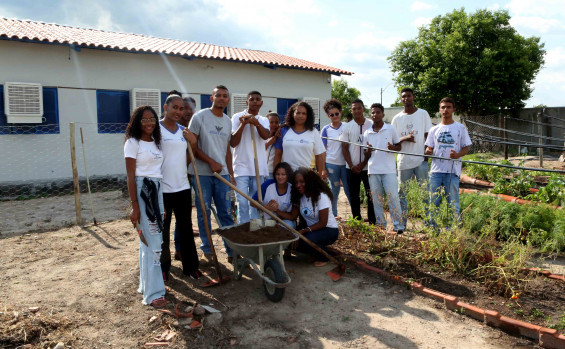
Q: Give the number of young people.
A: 14